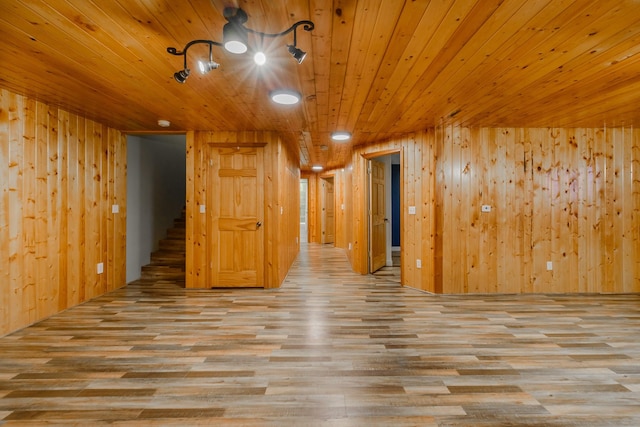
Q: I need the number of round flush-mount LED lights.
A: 3